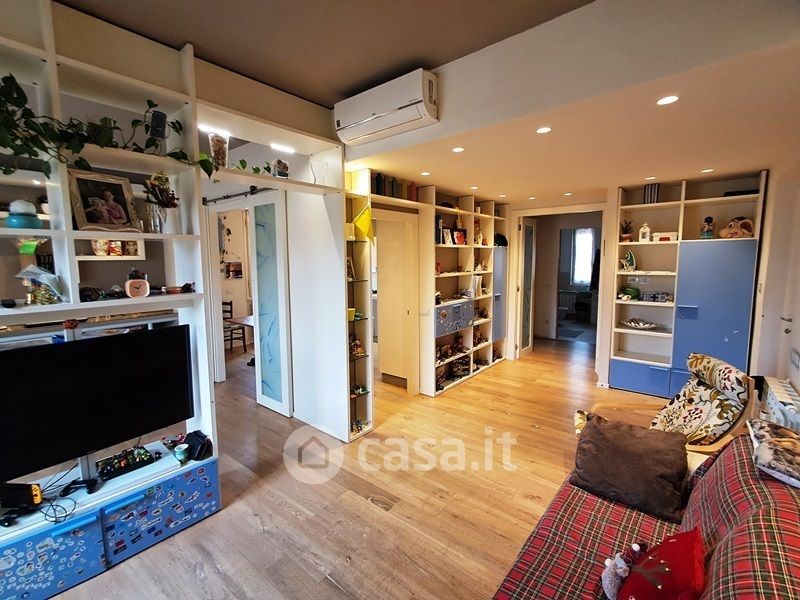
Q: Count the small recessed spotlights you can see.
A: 10